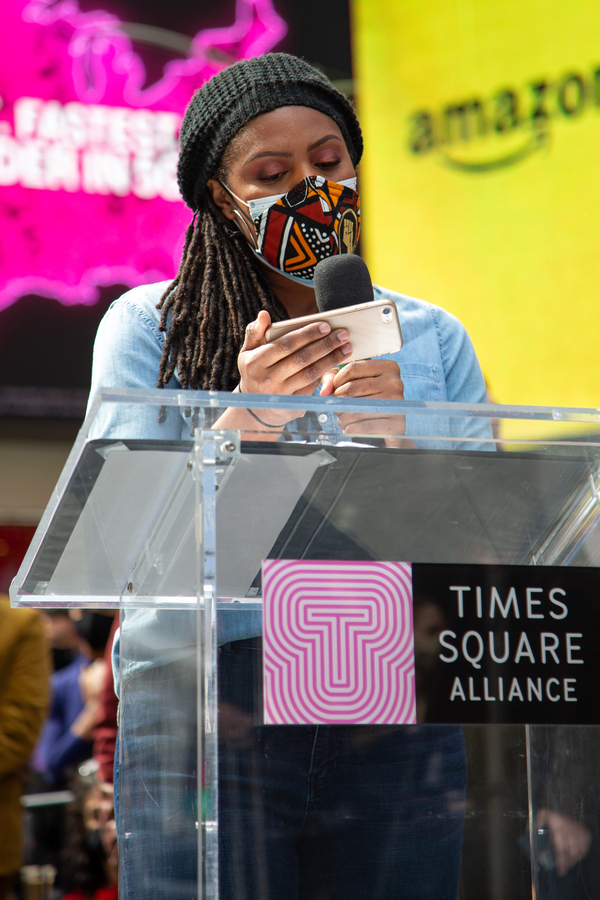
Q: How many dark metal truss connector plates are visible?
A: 0